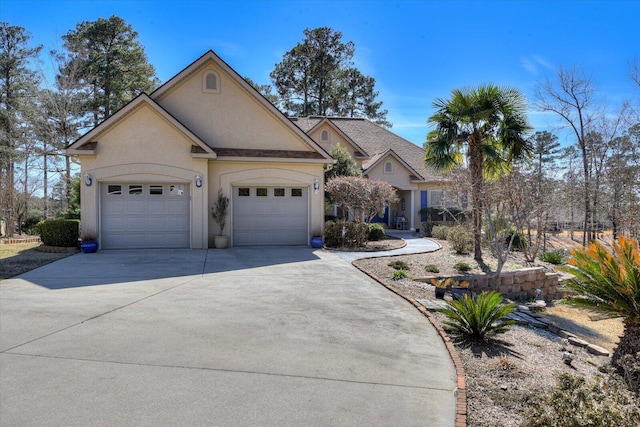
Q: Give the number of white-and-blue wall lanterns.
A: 3